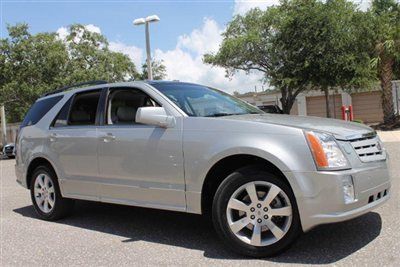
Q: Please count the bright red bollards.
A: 2